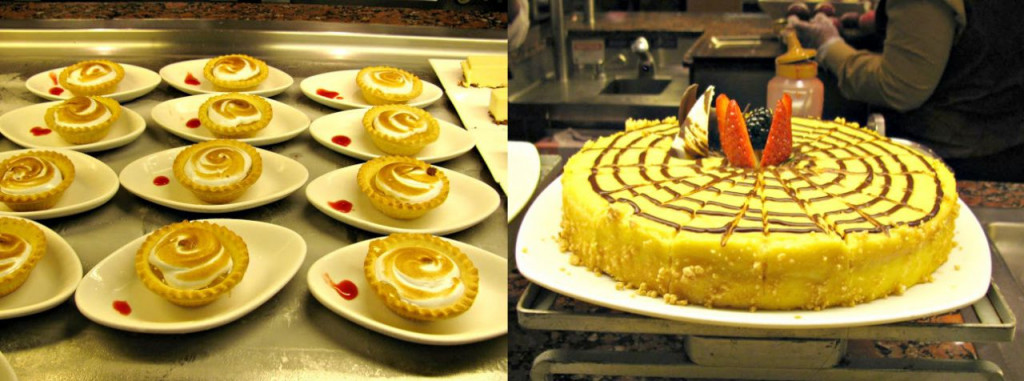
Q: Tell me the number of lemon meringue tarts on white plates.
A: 12